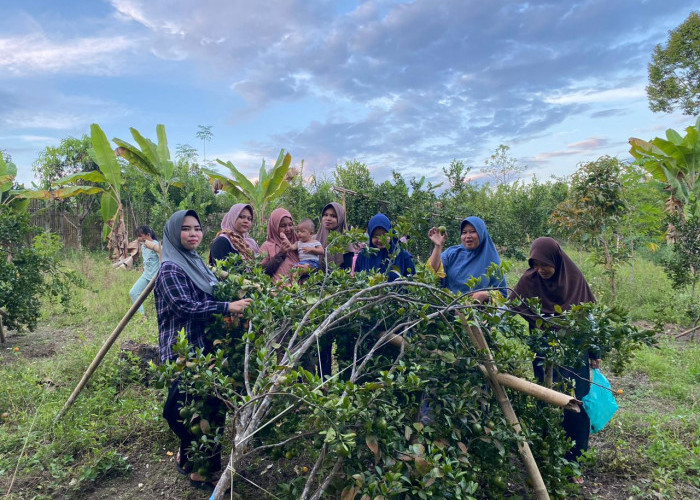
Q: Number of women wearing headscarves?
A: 7